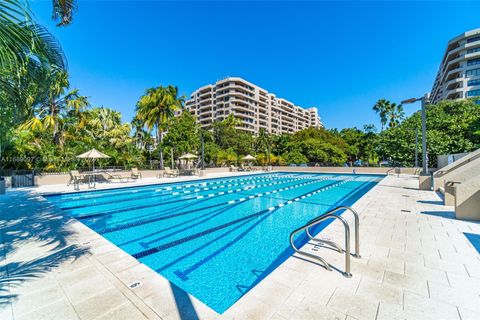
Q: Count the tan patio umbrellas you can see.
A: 3